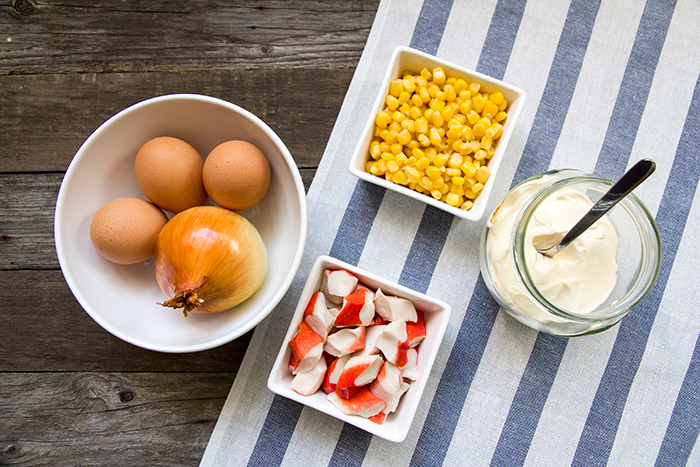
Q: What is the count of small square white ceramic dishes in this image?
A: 2